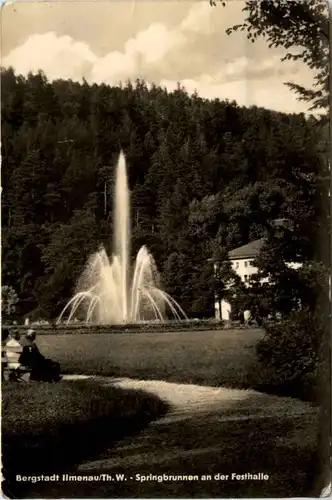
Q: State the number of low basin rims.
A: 1